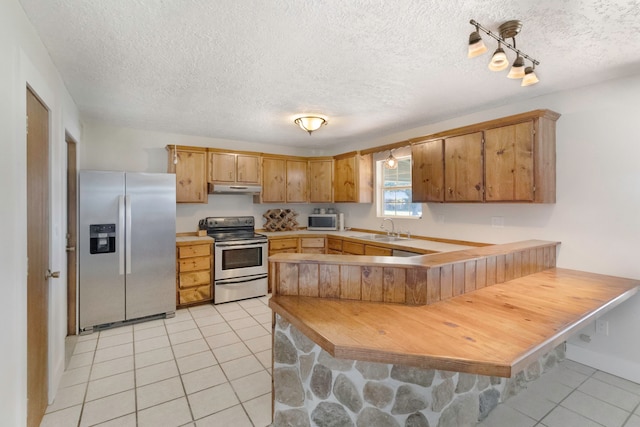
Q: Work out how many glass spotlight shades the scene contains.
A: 4